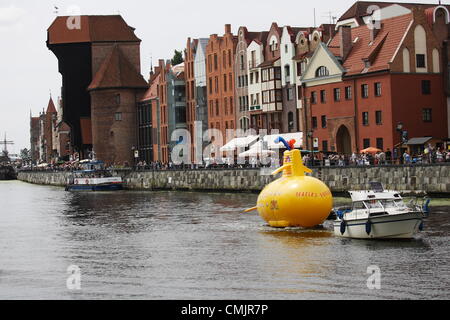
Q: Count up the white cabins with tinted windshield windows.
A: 1